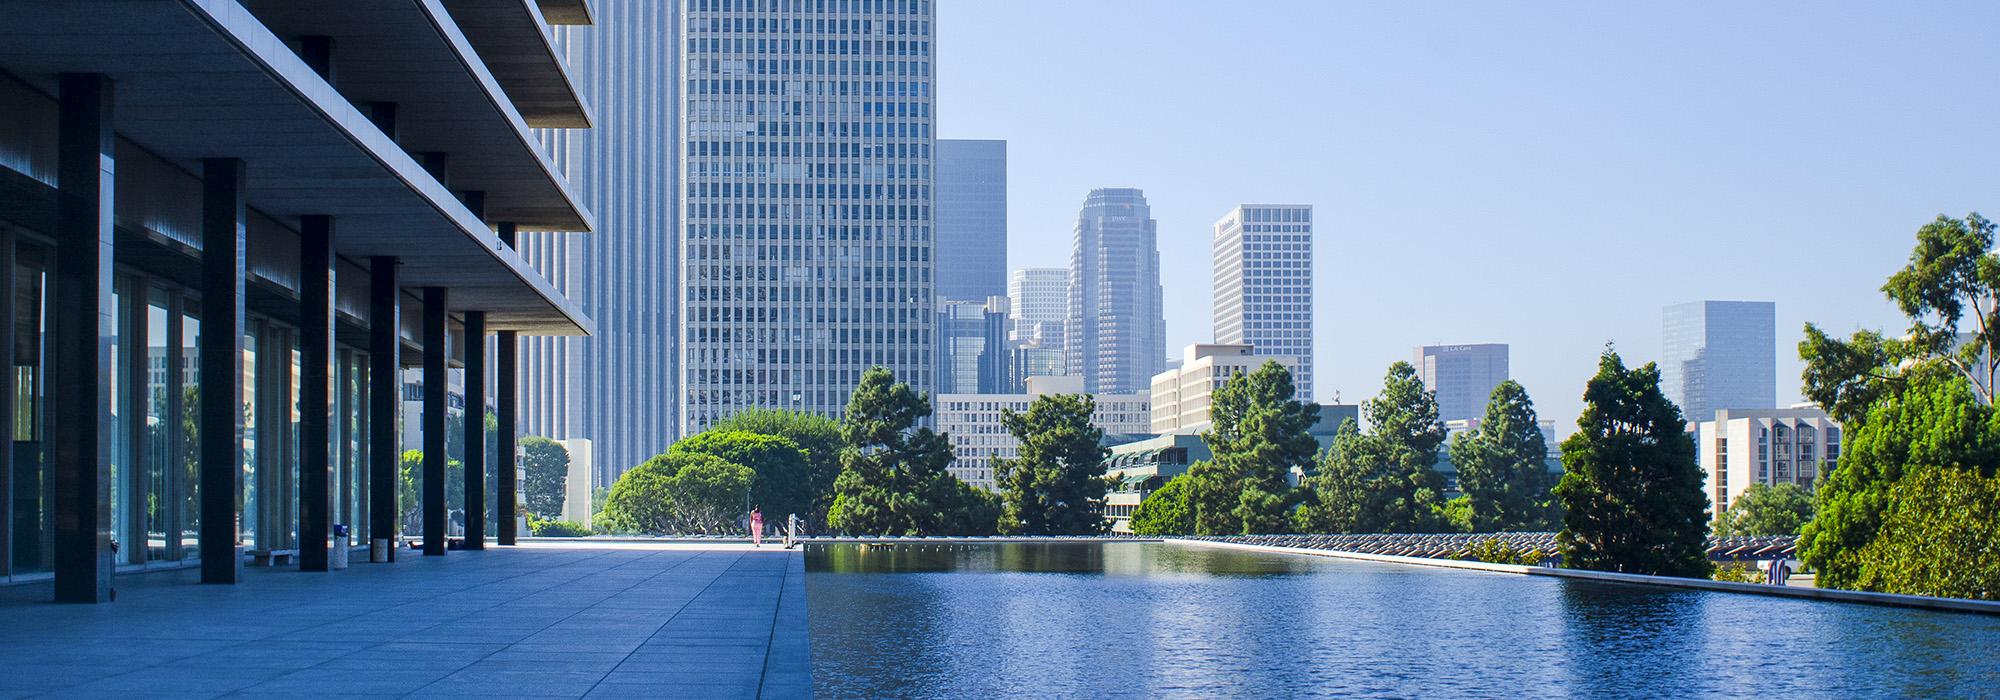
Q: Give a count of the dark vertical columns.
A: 7